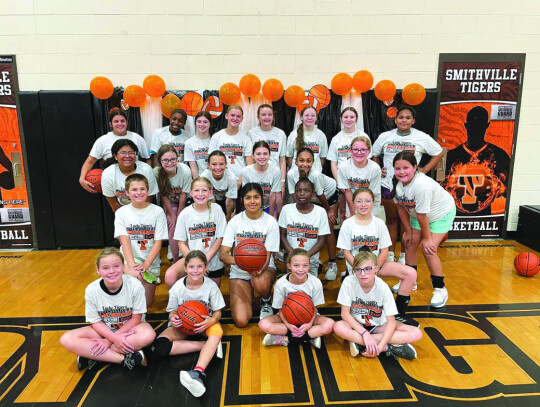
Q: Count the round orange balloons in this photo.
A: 12